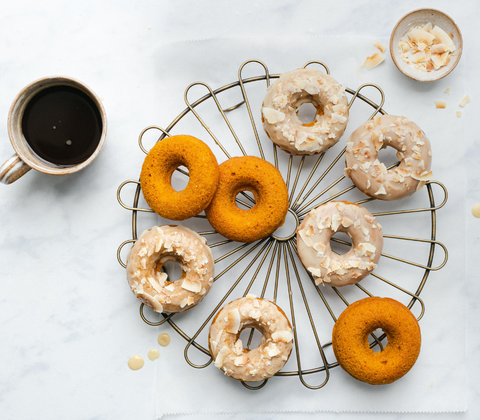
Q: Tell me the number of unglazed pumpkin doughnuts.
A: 3